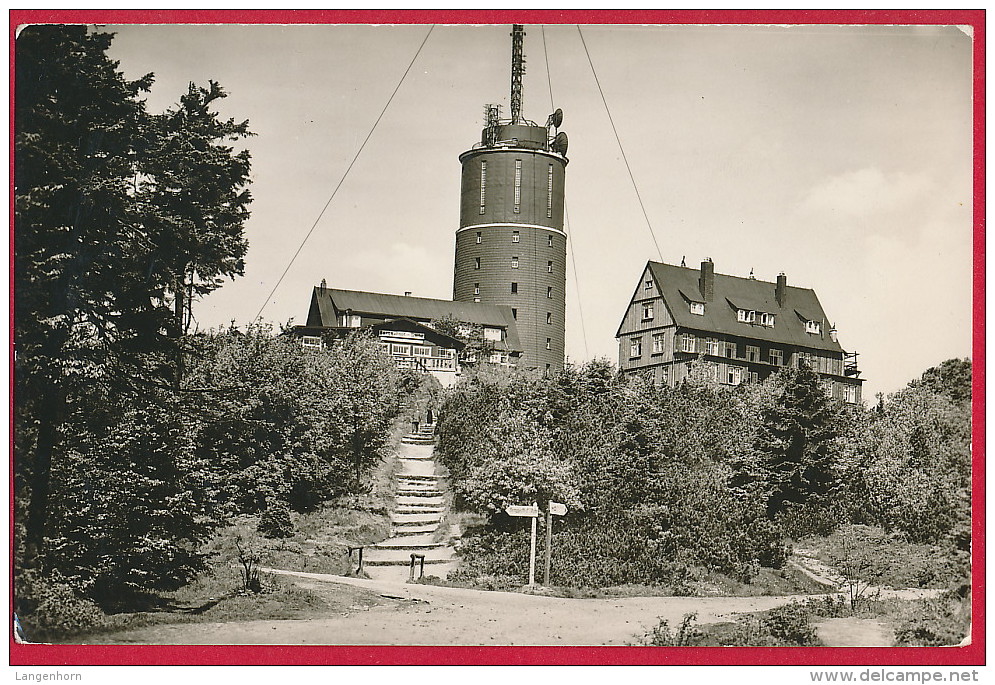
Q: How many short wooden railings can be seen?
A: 2